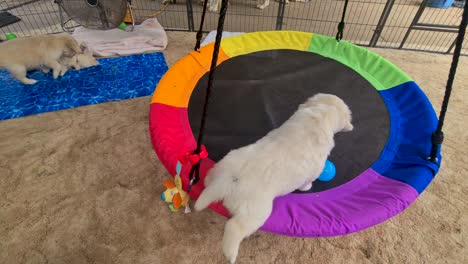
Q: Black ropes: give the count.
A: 4